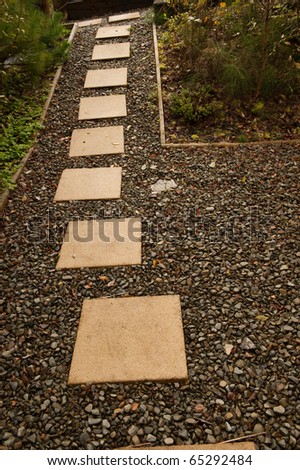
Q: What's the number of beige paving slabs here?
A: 11